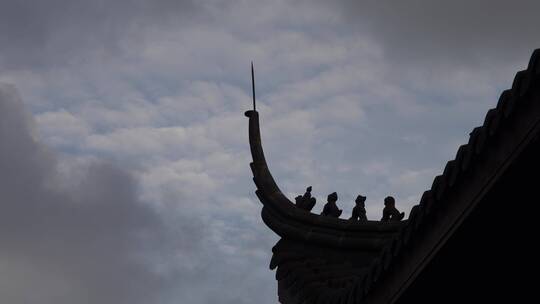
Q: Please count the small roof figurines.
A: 4